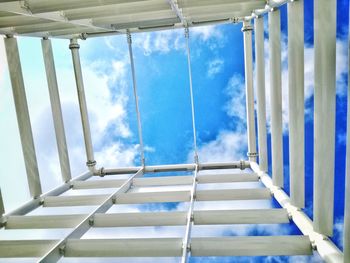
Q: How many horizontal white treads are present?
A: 4